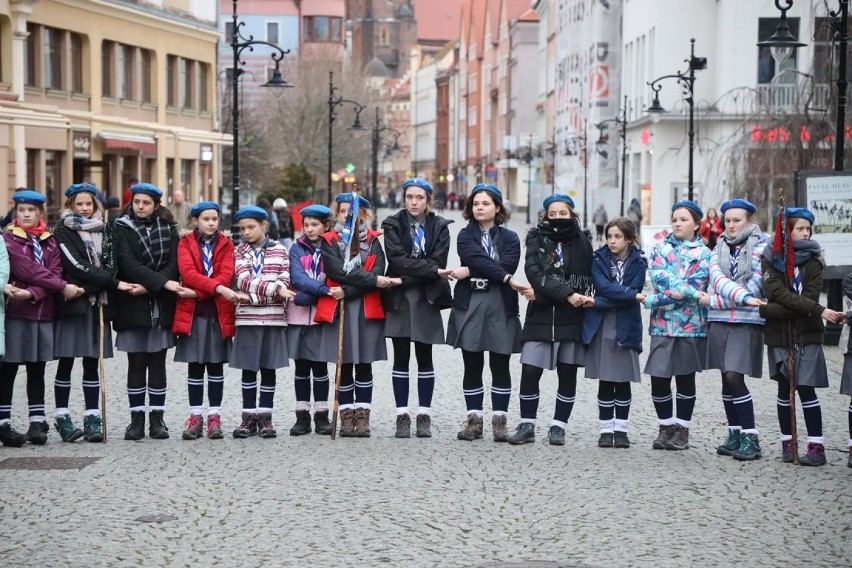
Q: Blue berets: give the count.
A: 13